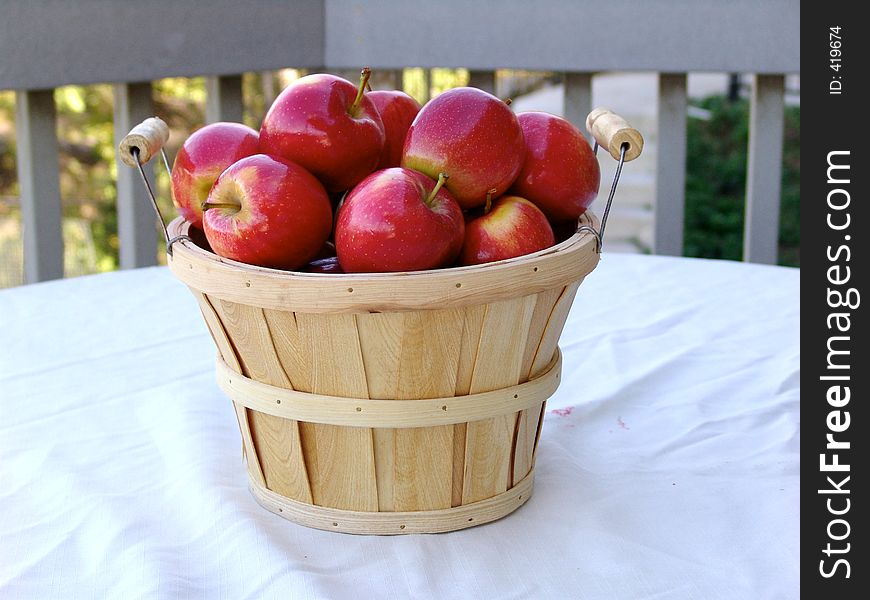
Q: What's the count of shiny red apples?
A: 8